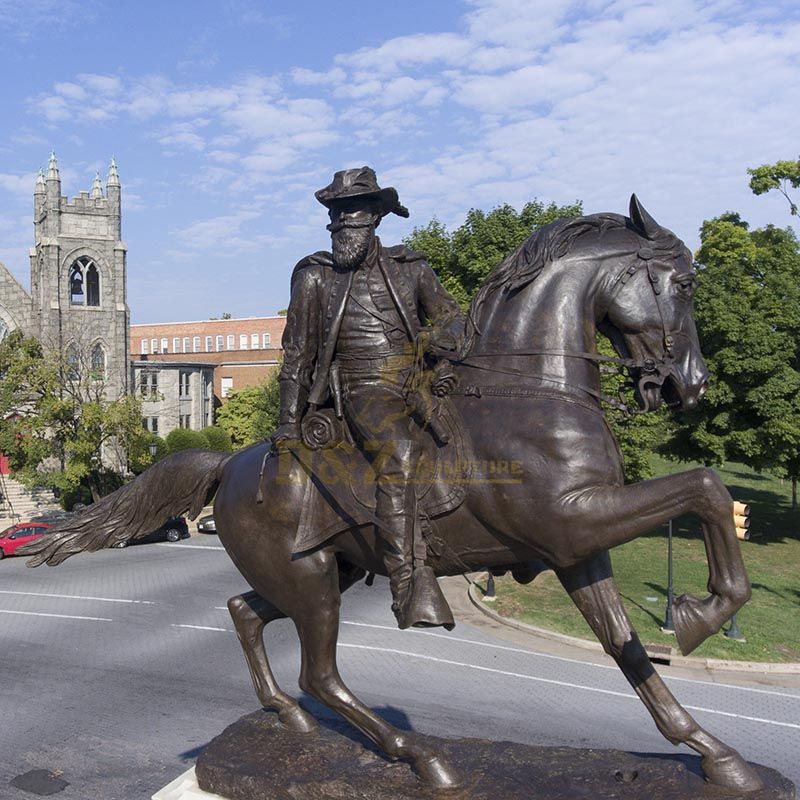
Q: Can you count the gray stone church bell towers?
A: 1